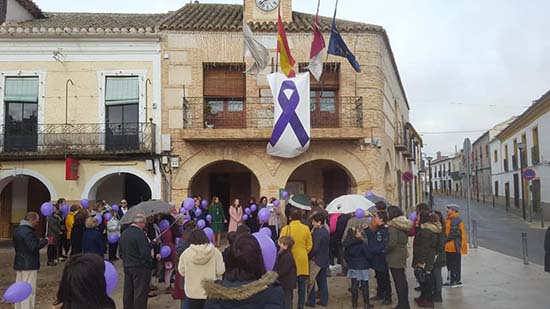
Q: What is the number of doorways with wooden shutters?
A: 2